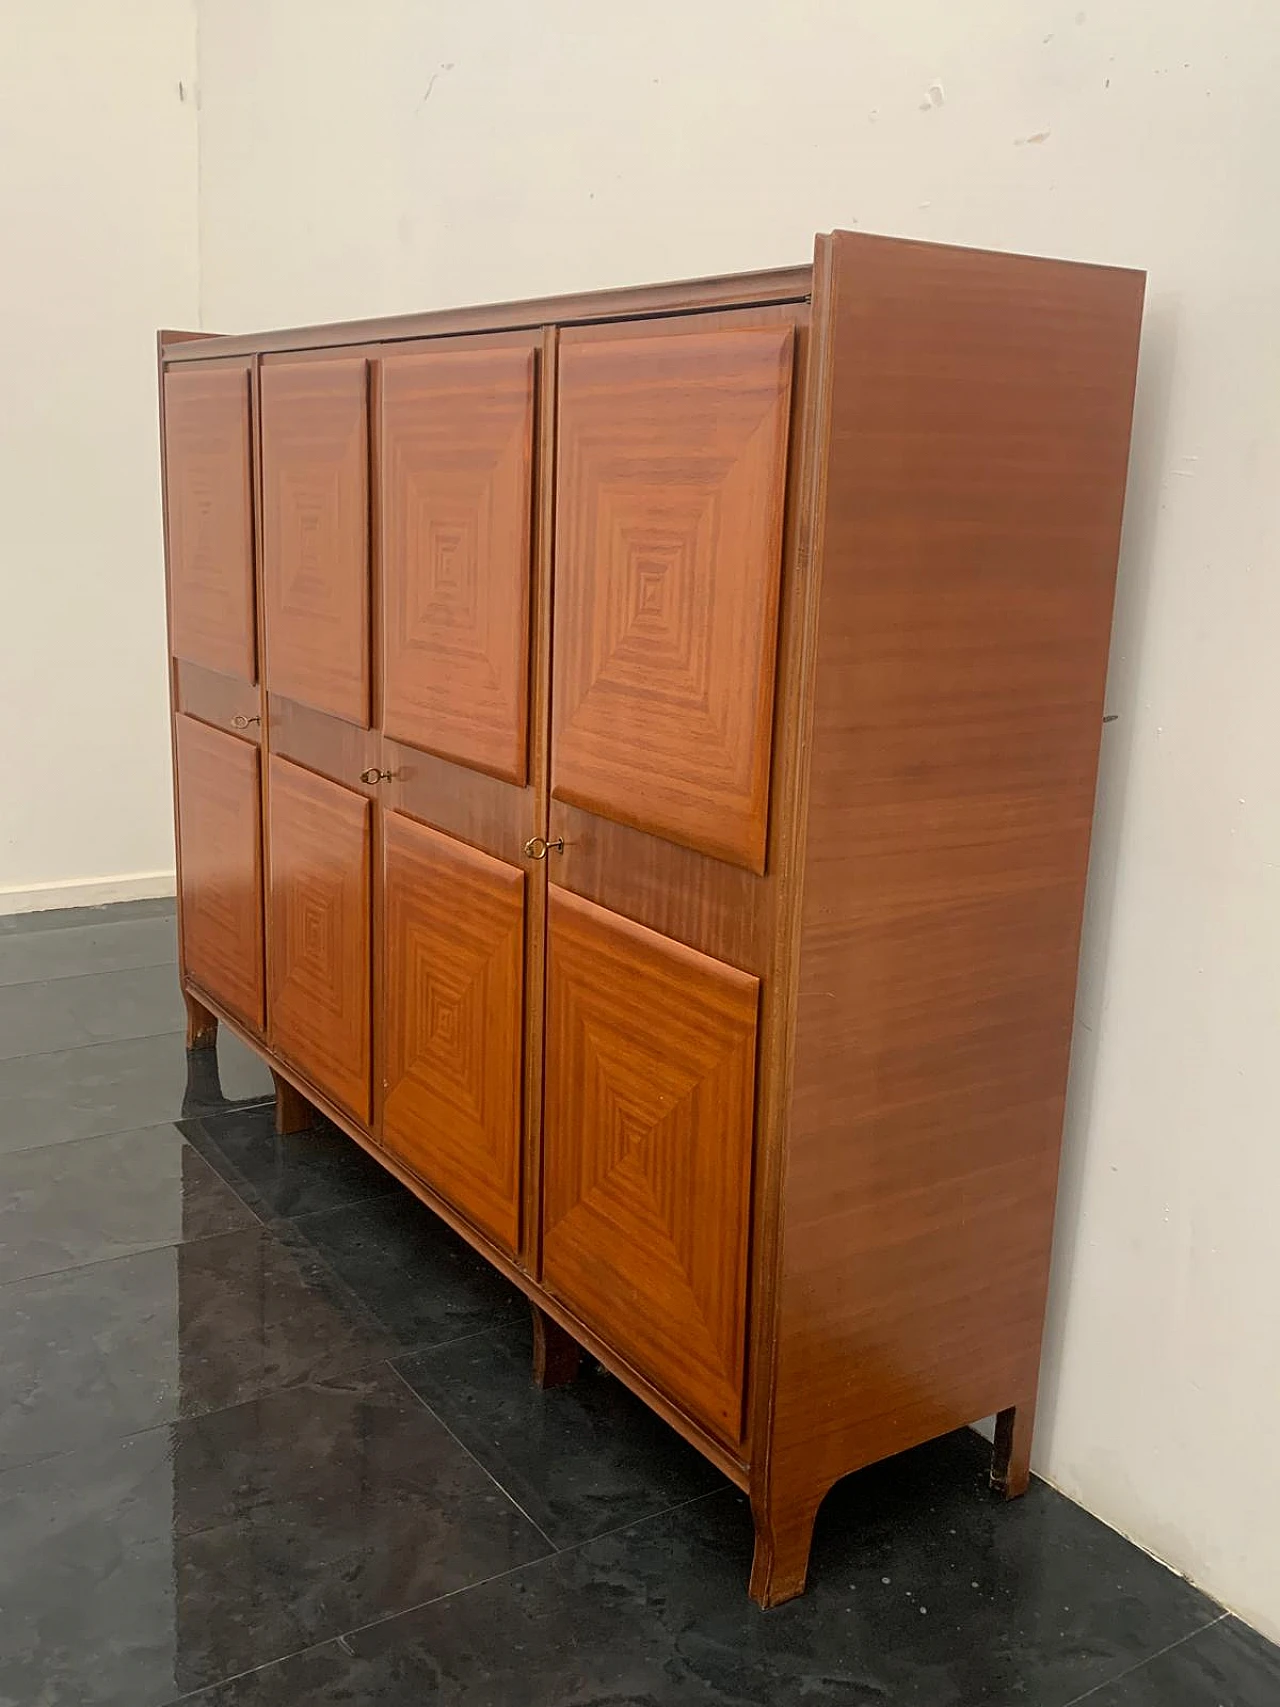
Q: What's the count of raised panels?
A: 8